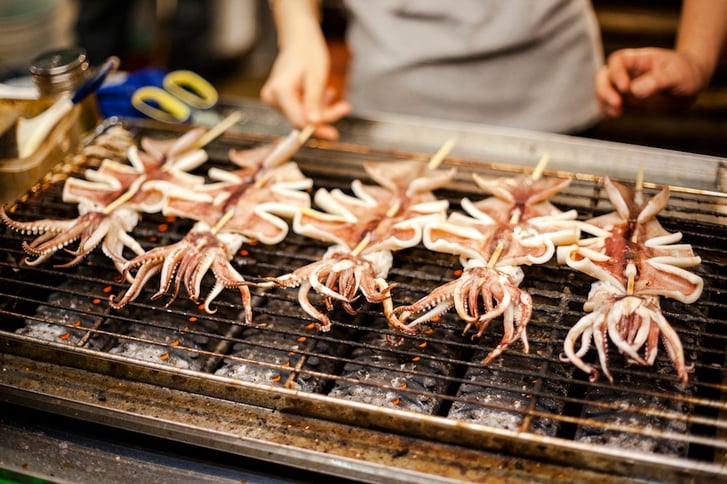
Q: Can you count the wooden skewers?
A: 5